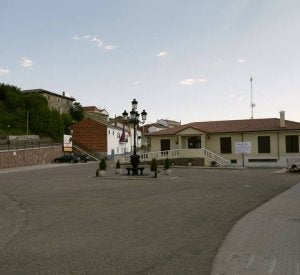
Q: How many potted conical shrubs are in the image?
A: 4